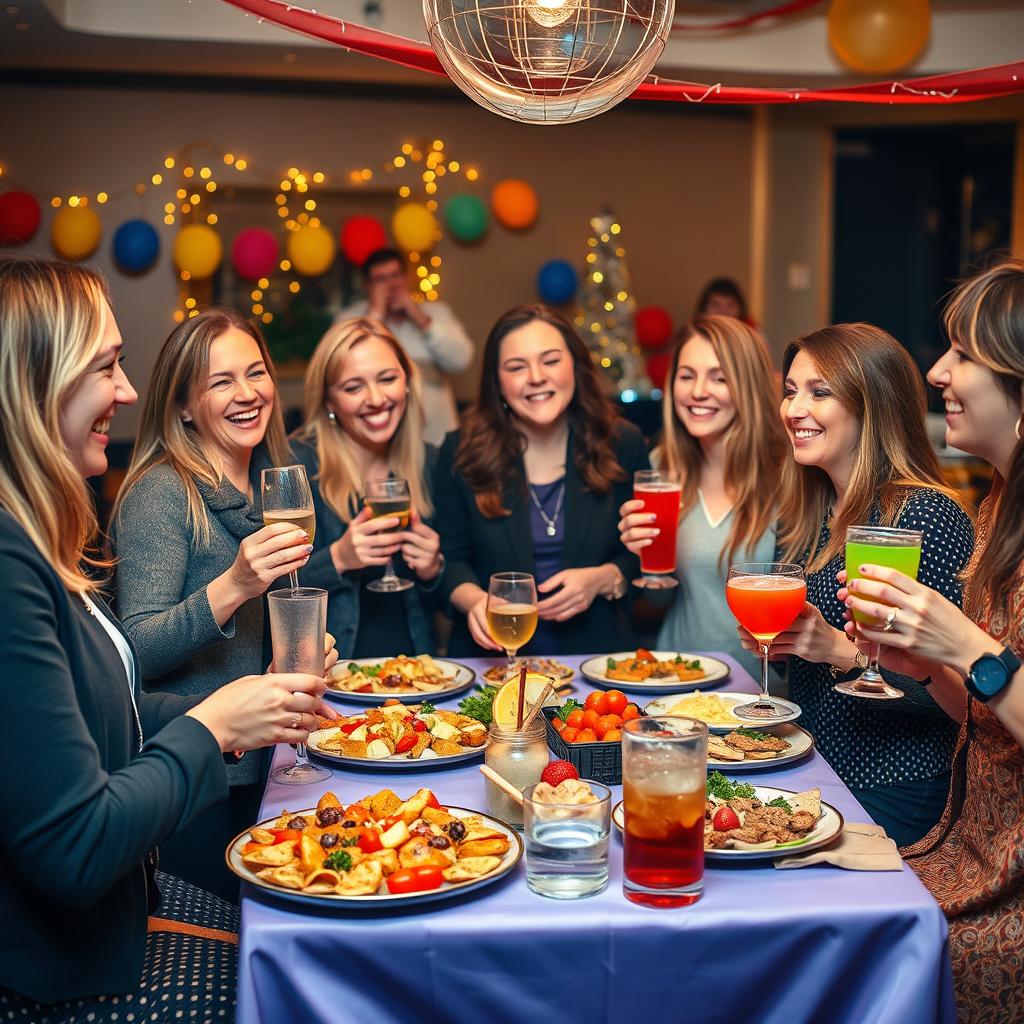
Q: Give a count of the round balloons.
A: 14